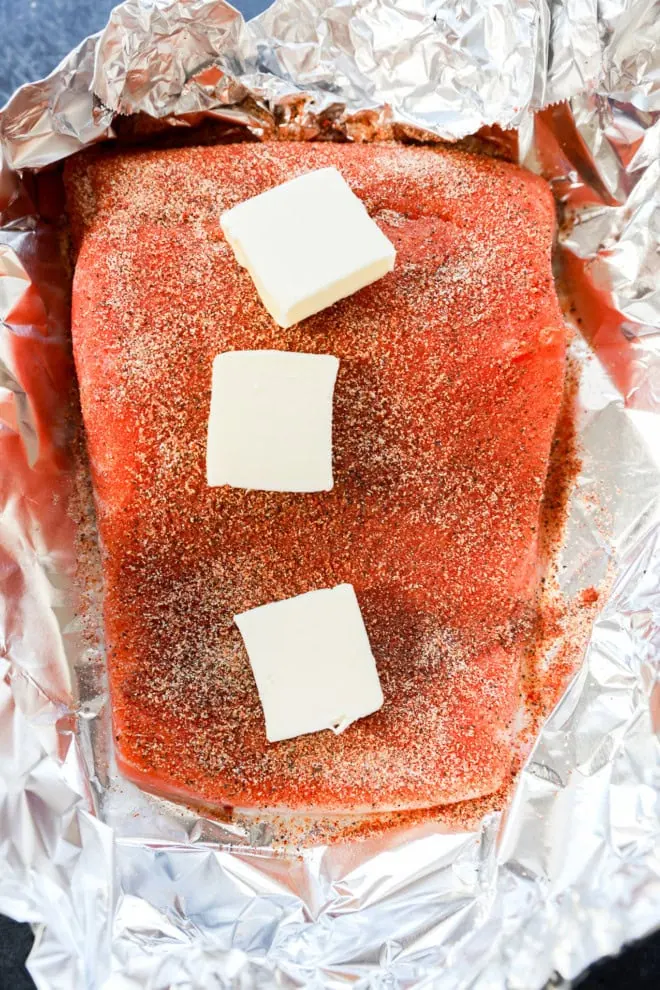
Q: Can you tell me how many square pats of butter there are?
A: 3